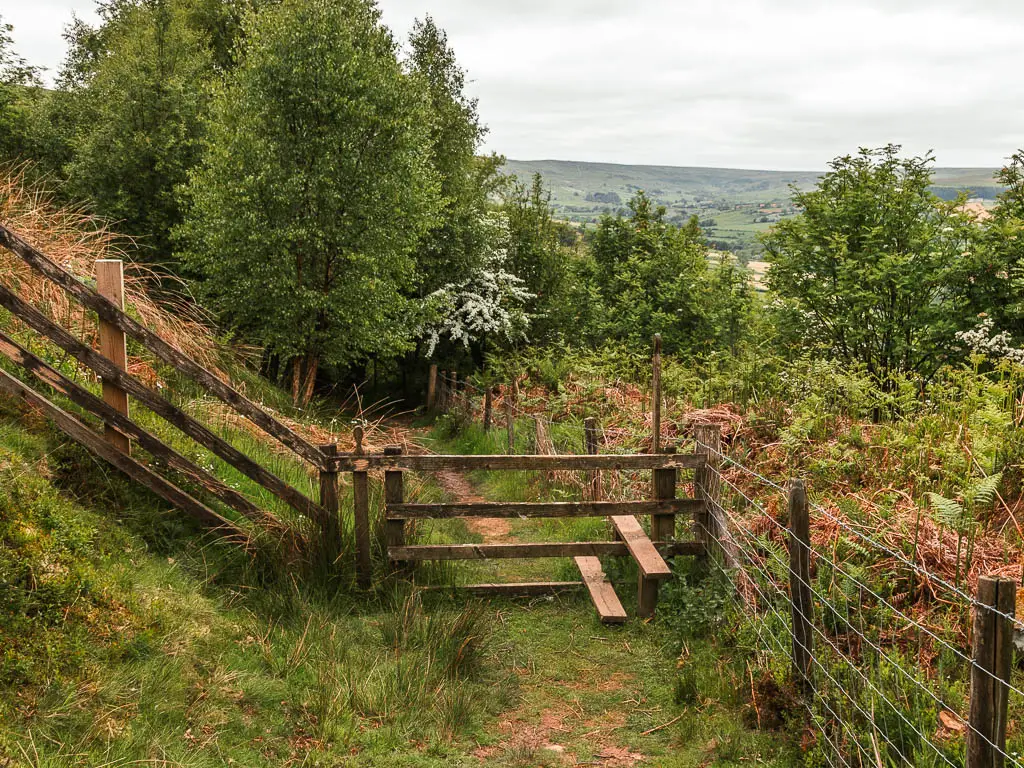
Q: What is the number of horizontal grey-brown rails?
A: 4